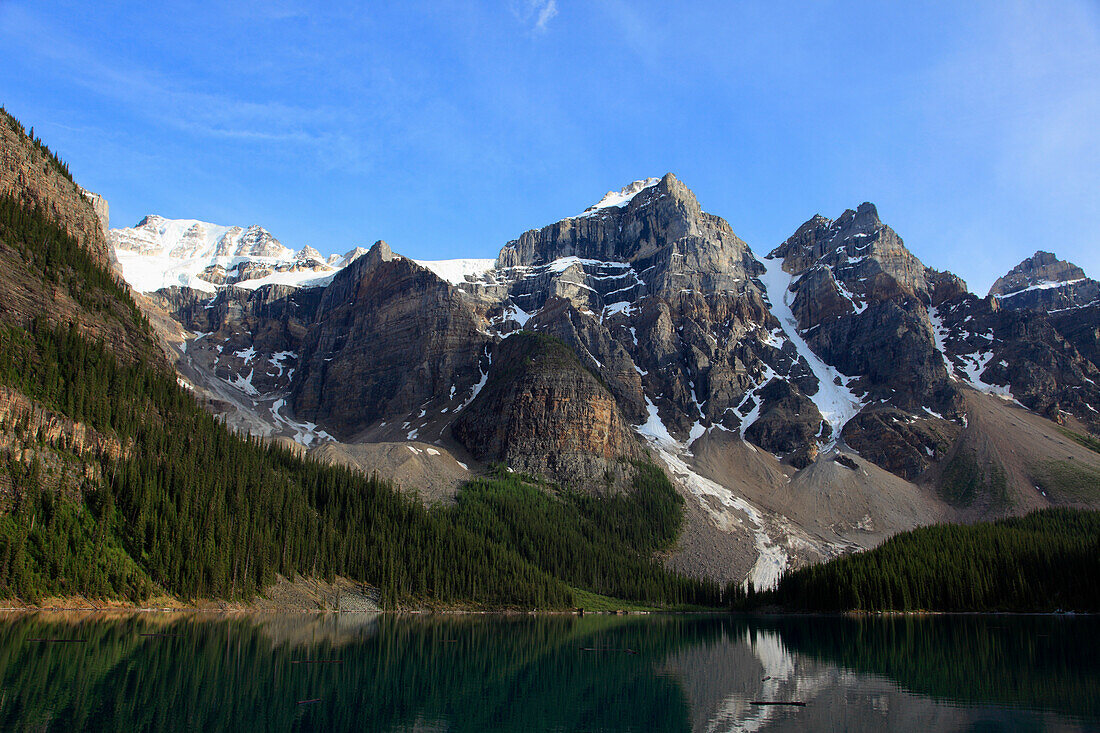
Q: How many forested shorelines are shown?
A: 2